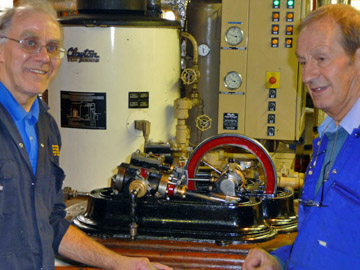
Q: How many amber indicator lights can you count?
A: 6